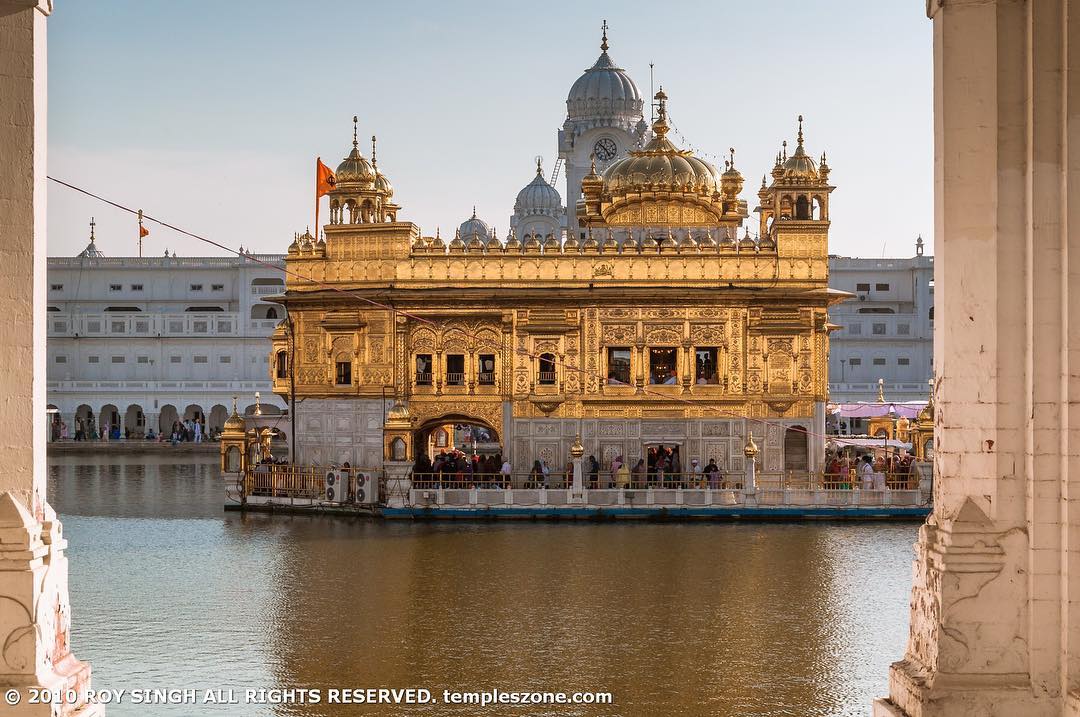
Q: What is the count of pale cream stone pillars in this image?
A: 2